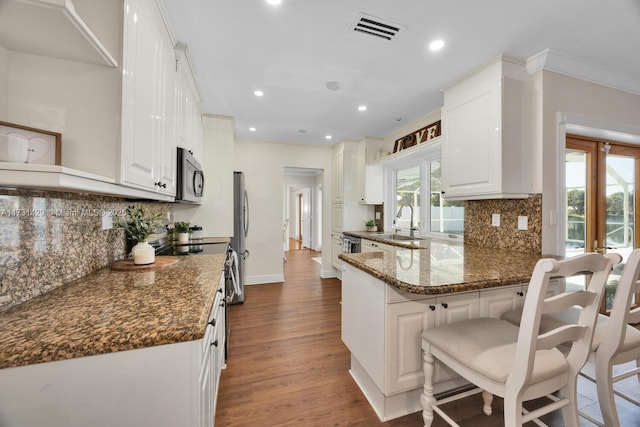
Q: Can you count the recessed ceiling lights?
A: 6